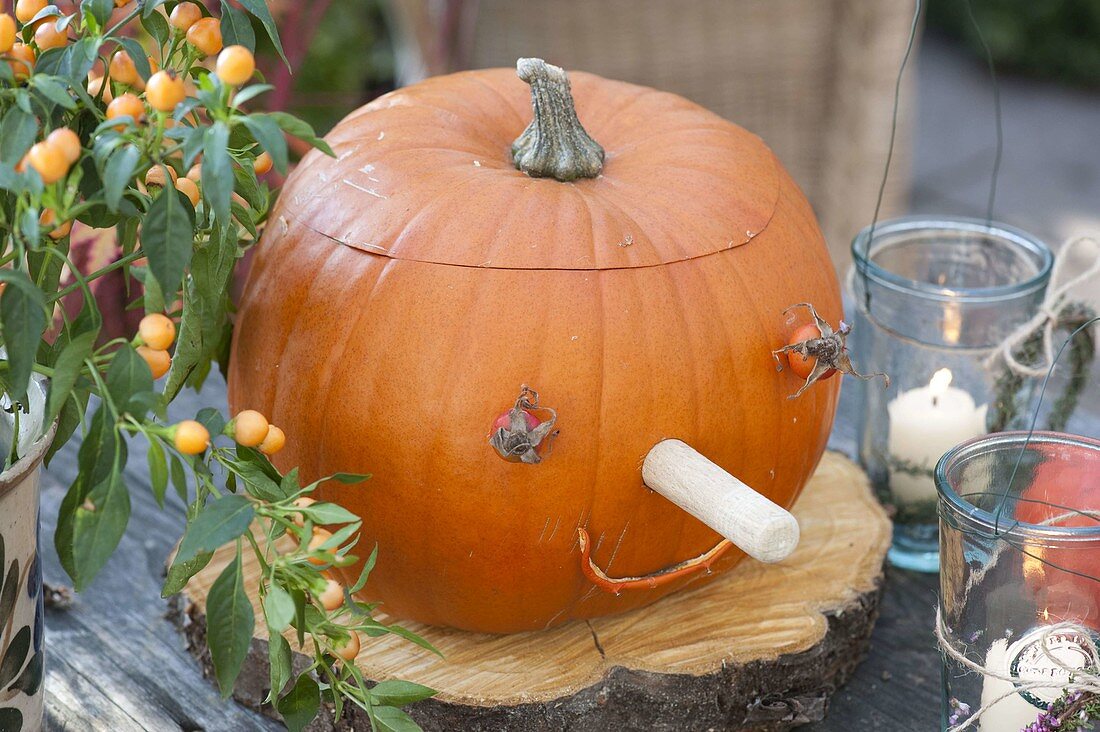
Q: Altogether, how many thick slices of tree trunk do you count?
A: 1